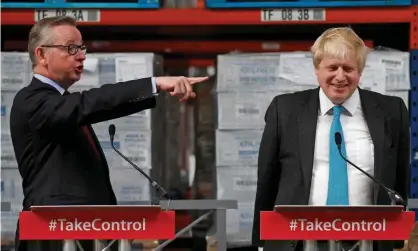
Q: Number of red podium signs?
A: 2